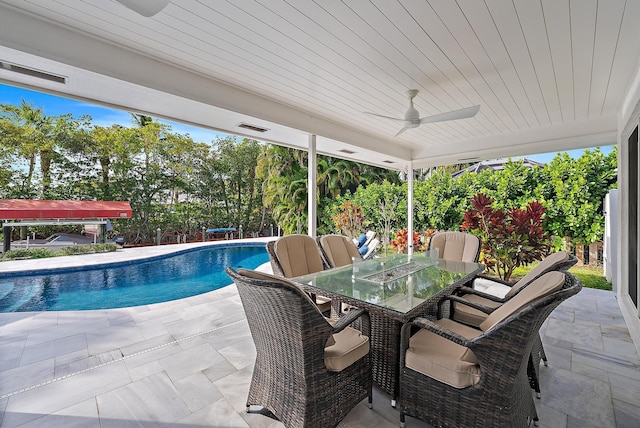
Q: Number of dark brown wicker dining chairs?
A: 6